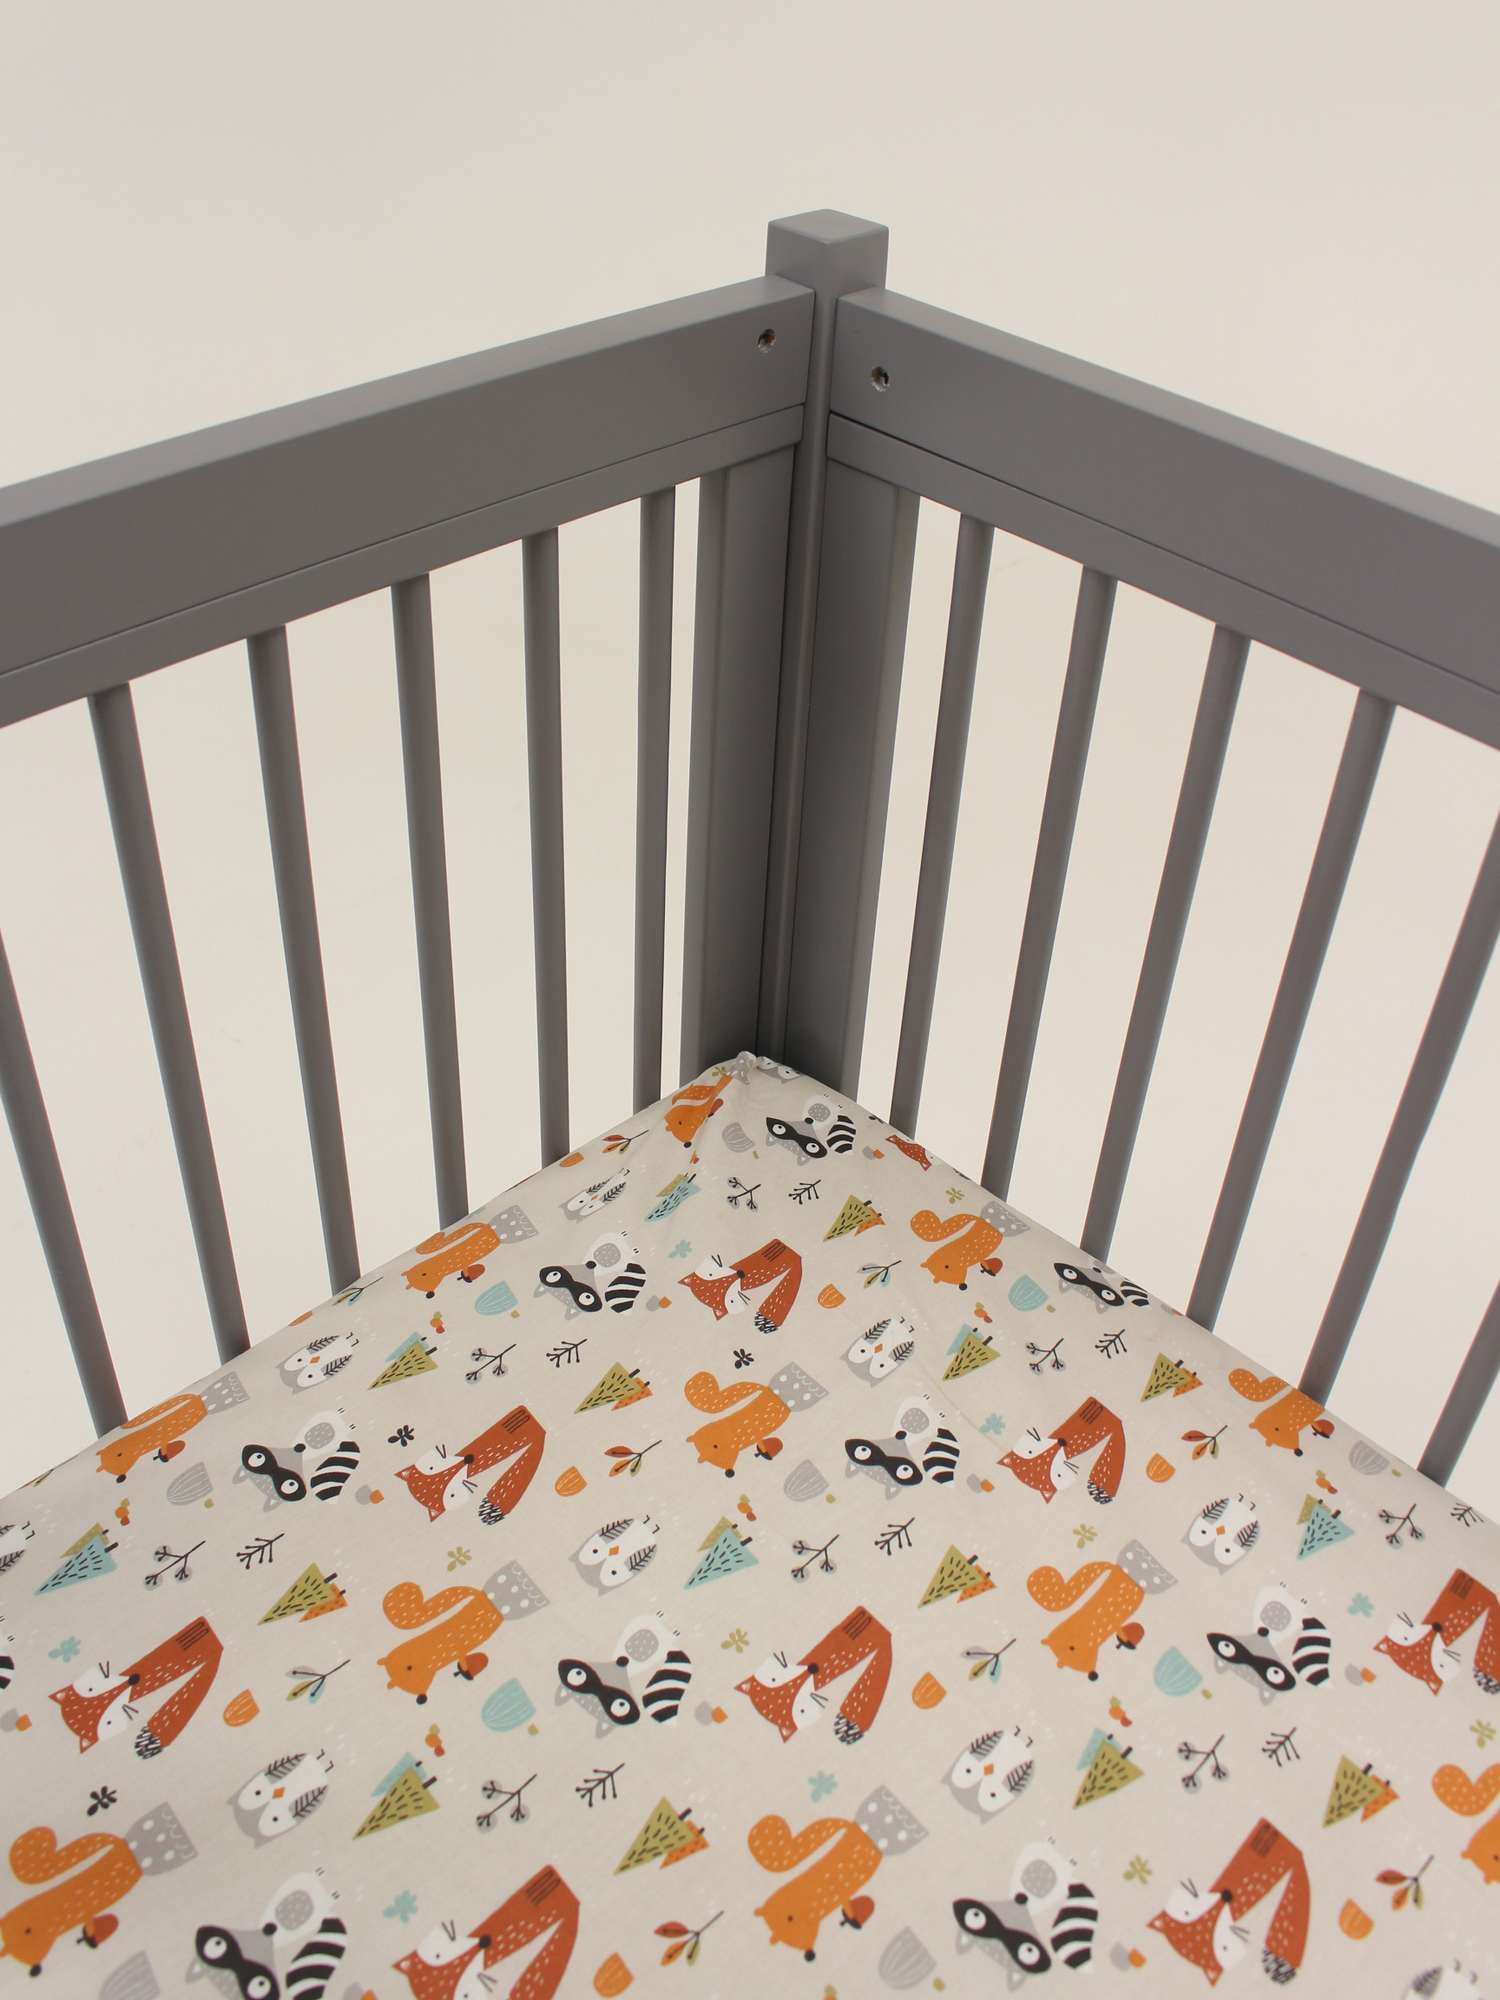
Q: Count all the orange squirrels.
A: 11